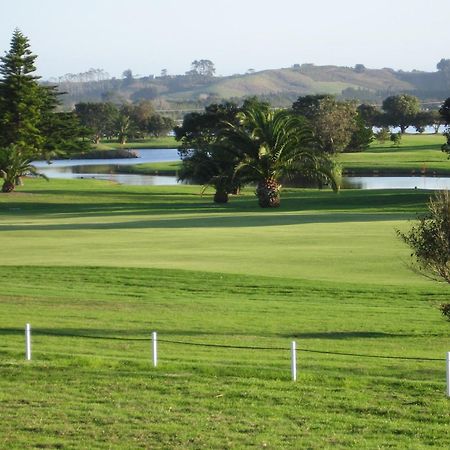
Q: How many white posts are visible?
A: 4